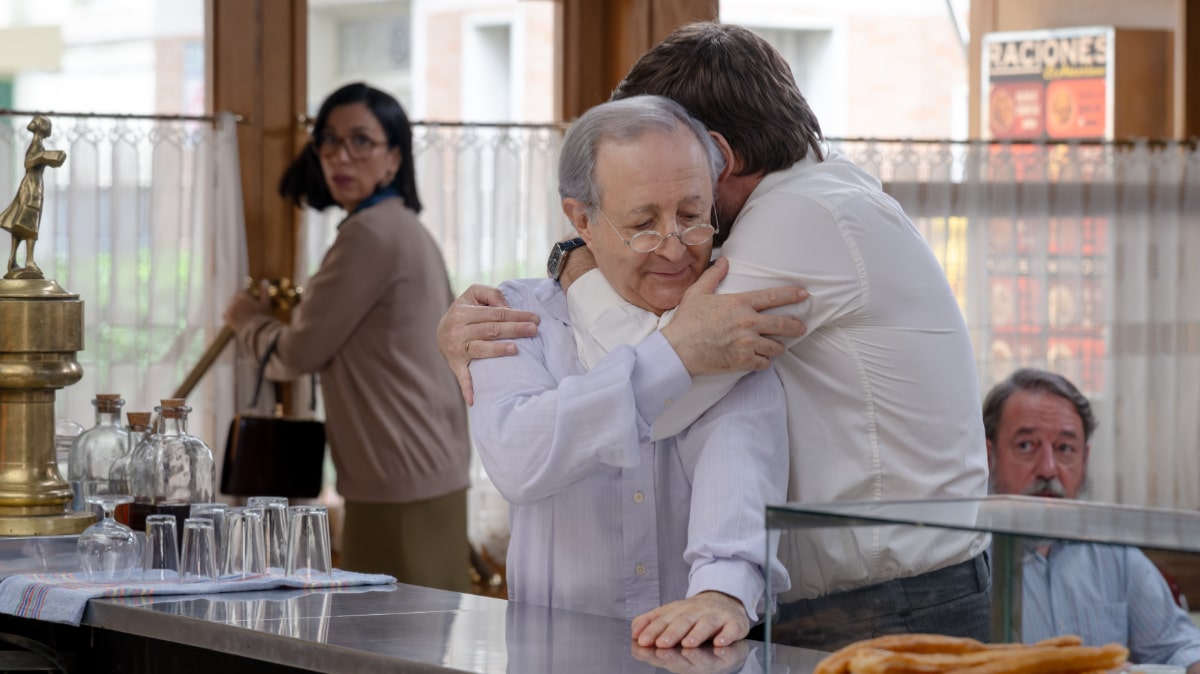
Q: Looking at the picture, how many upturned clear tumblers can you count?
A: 6